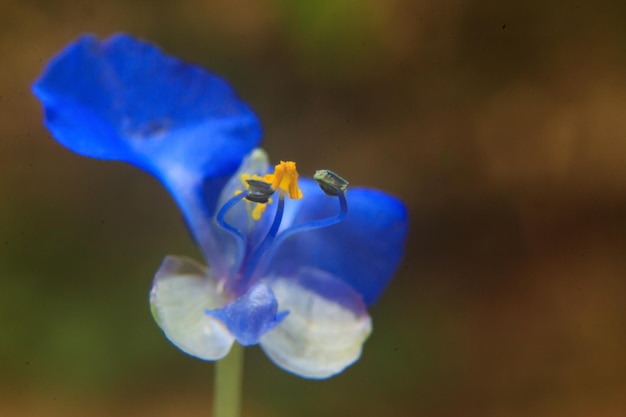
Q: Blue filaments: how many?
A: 3